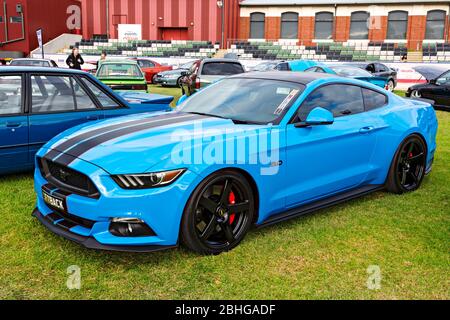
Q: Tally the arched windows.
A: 6